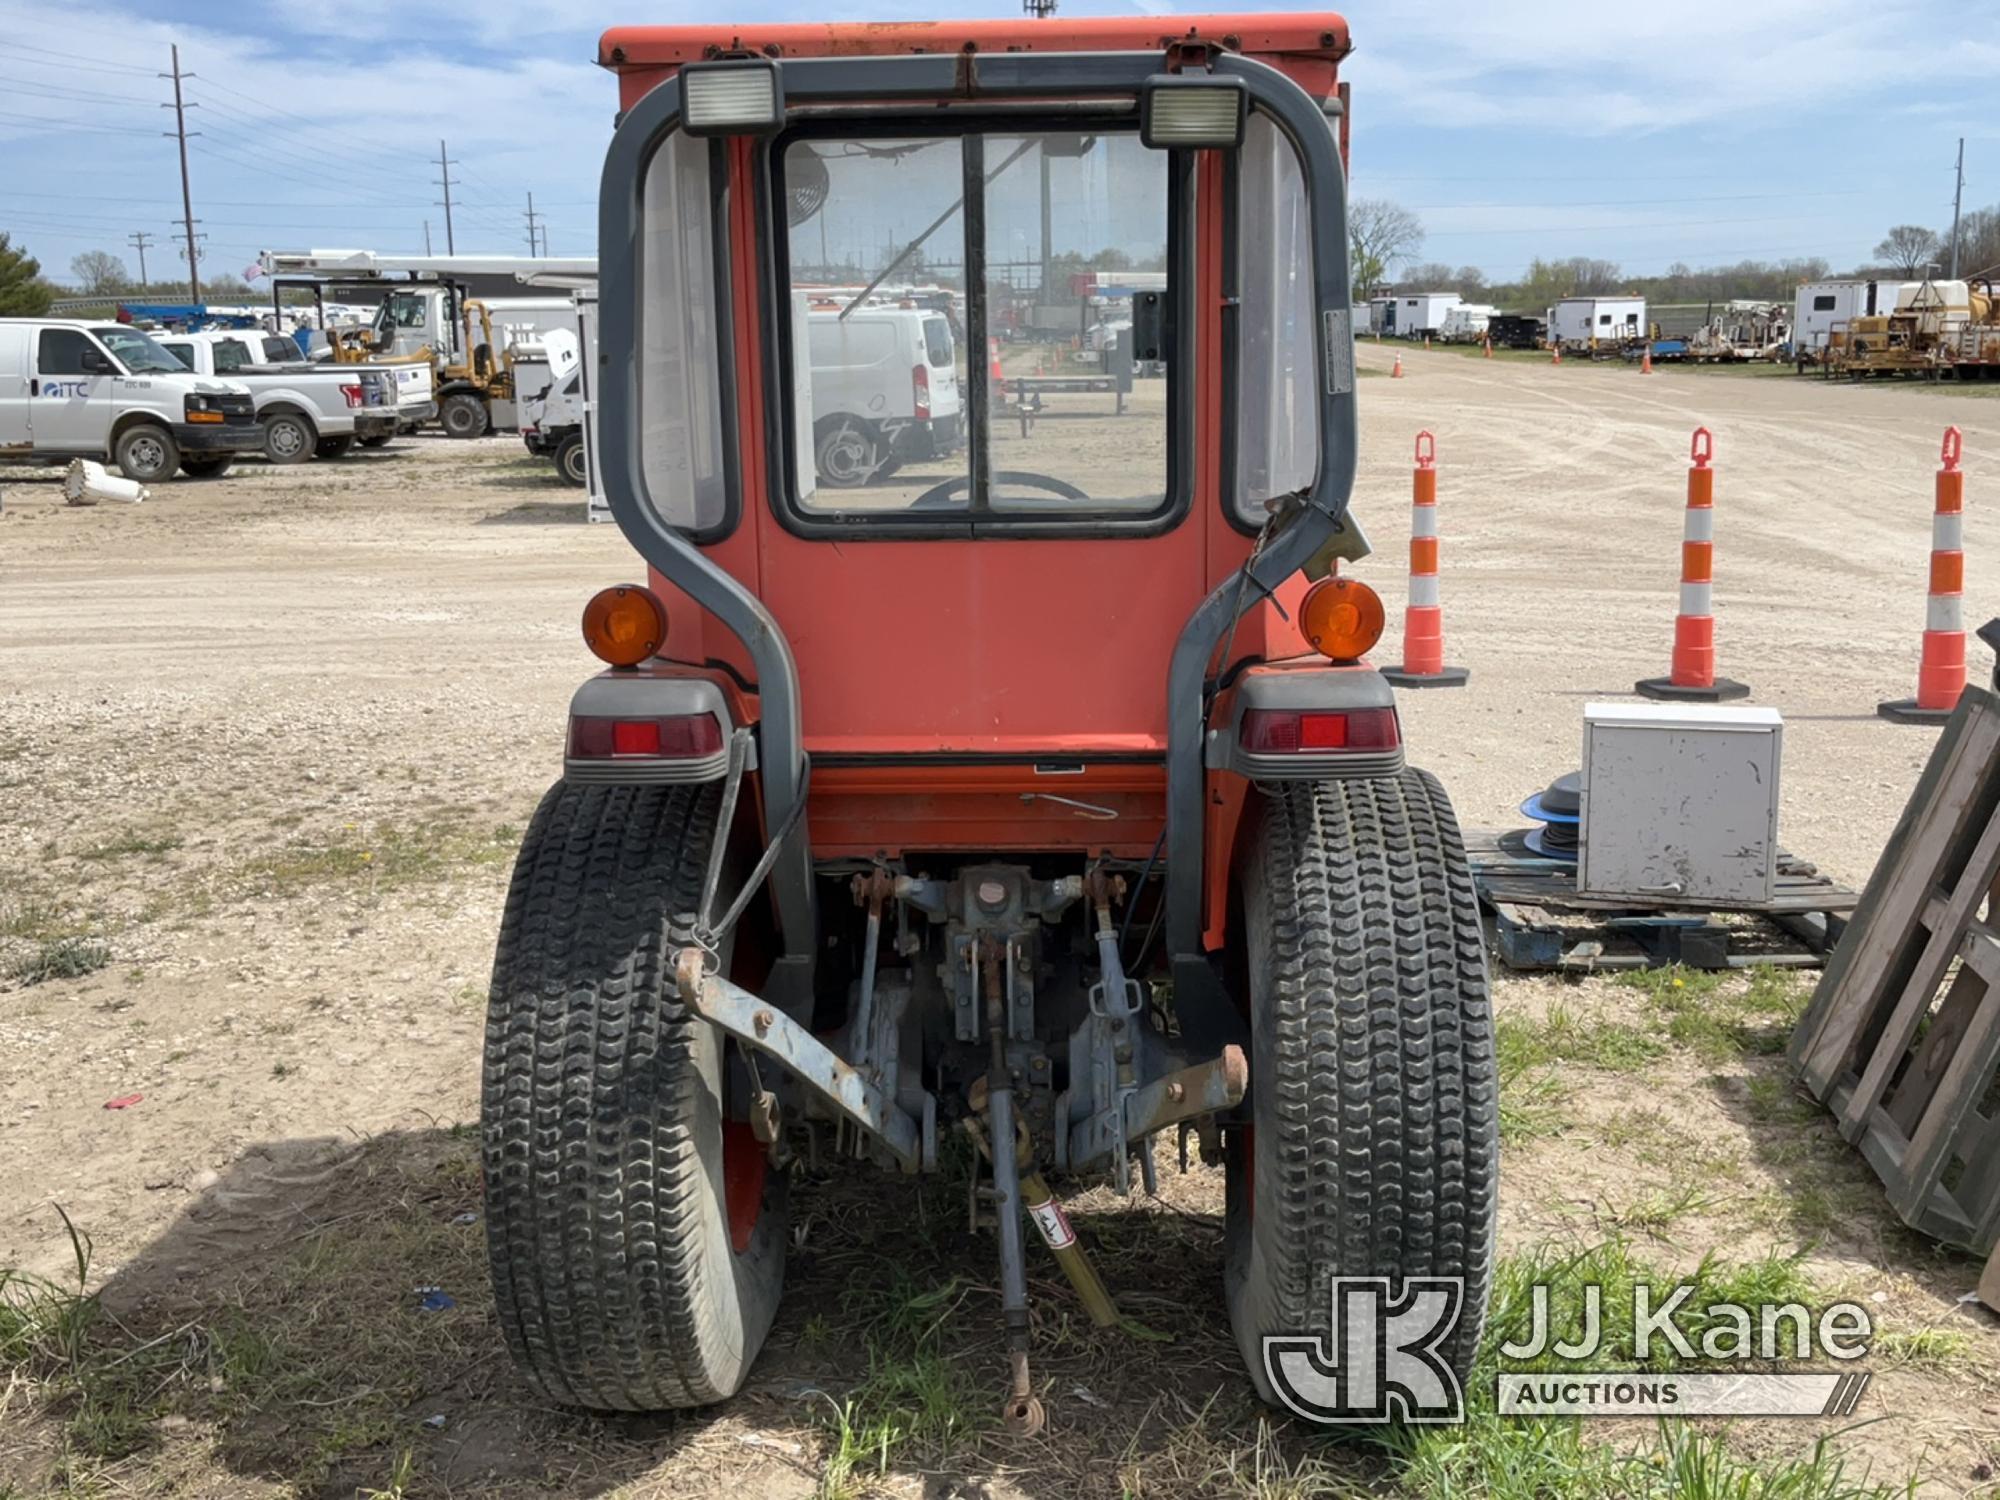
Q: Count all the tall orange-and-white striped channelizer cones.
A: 3